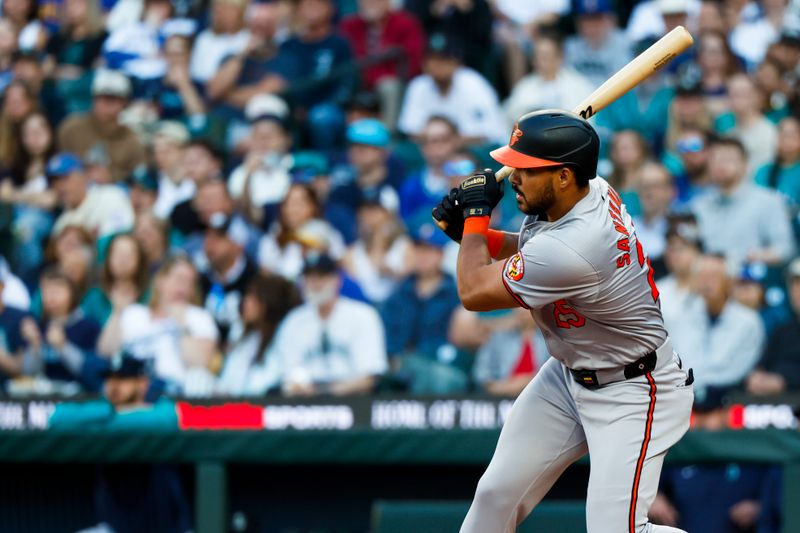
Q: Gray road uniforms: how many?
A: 1